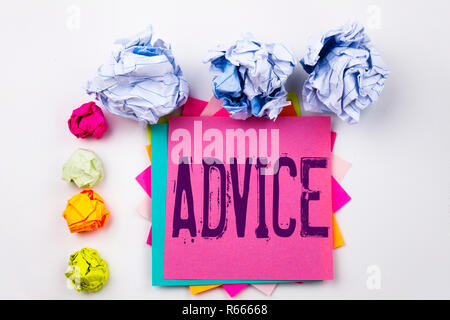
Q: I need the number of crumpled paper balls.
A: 7